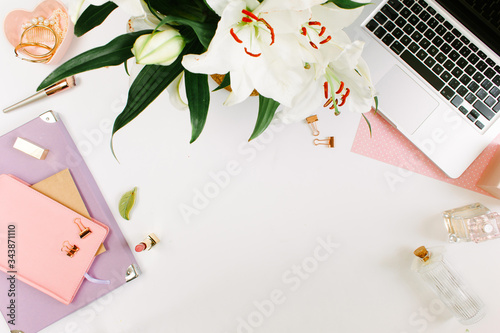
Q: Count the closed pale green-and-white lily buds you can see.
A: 1